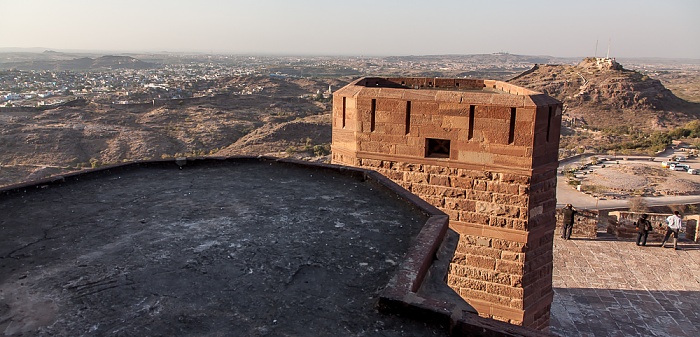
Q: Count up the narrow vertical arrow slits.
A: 6